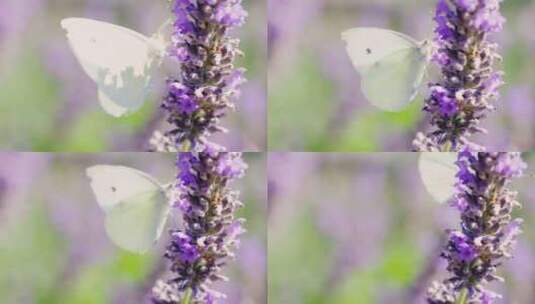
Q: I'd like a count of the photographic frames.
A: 4